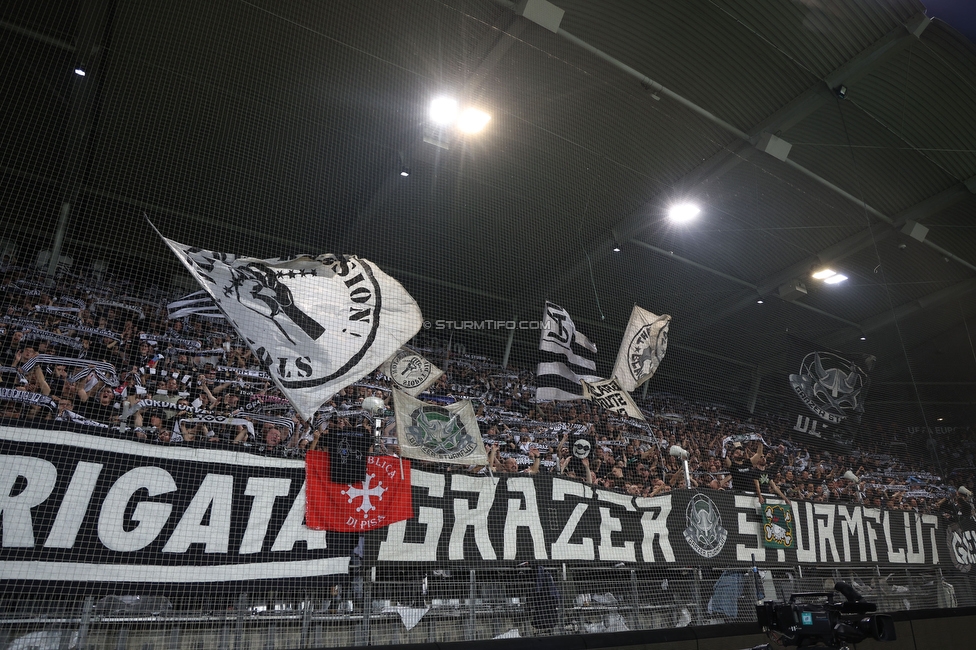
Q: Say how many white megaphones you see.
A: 4